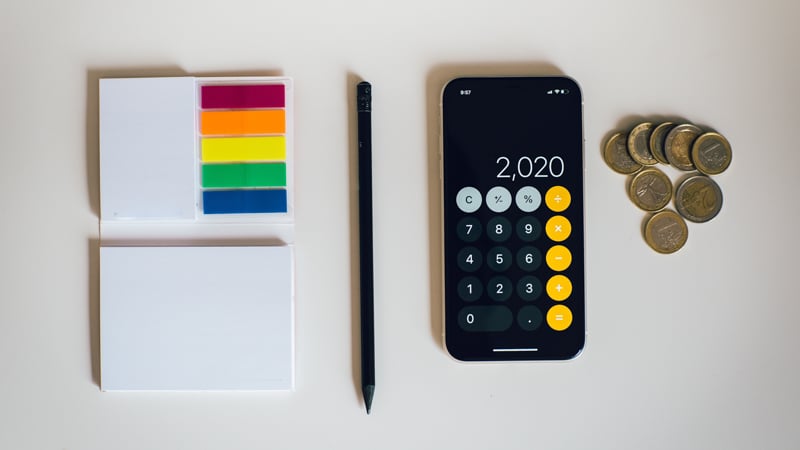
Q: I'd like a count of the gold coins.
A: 8